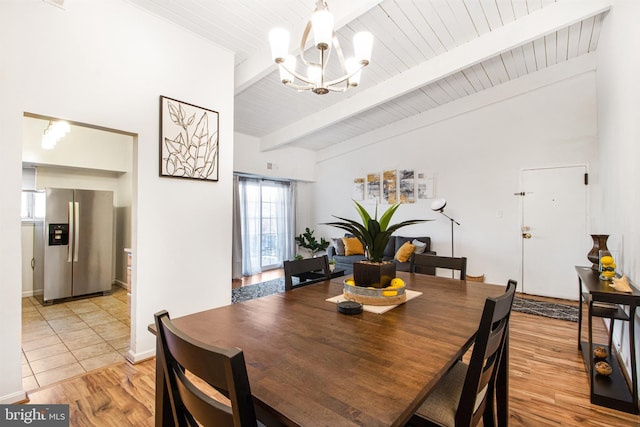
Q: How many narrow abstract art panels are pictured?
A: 5